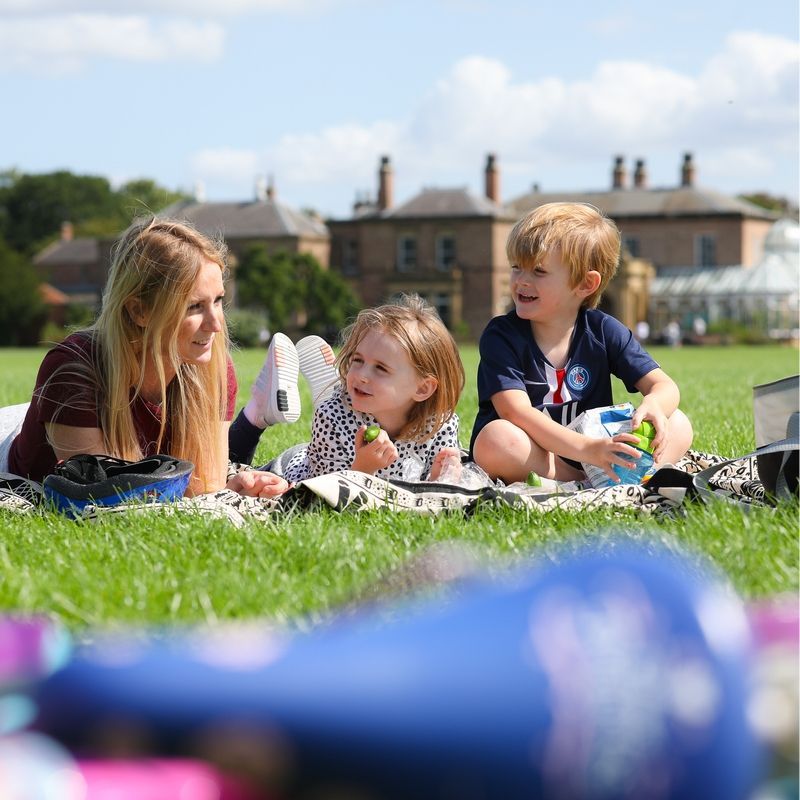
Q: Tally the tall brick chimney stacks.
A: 5